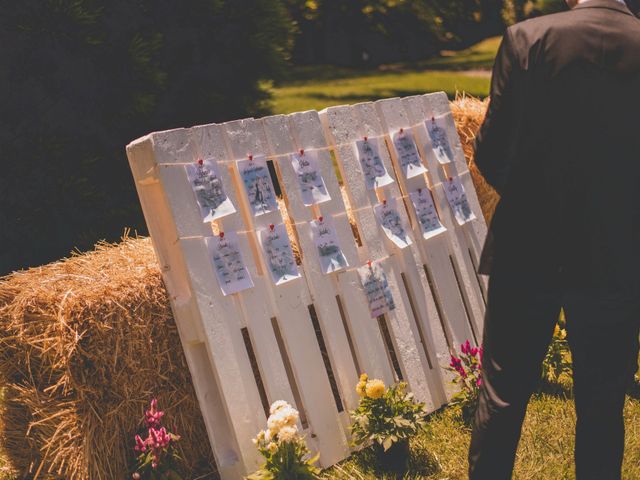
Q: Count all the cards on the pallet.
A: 13